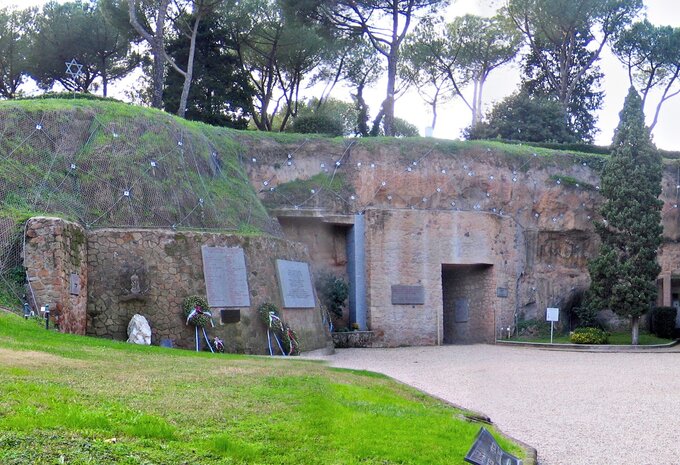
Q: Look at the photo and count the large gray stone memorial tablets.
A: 2